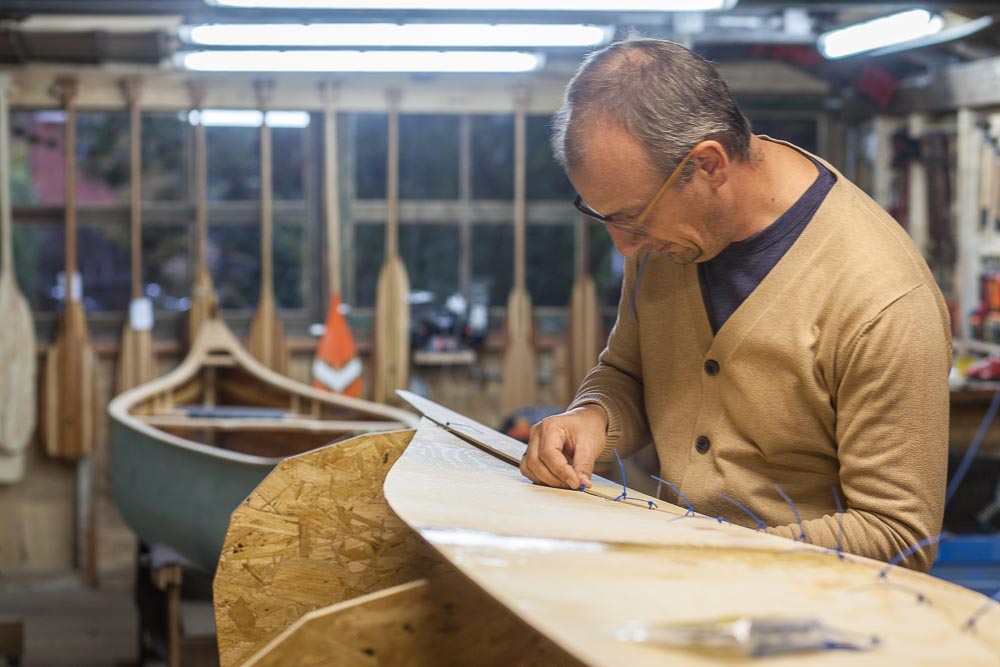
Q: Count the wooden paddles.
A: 9